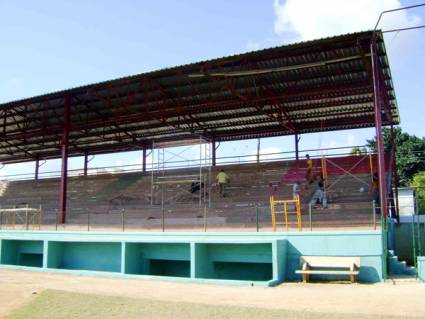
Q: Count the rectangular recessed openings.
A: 4